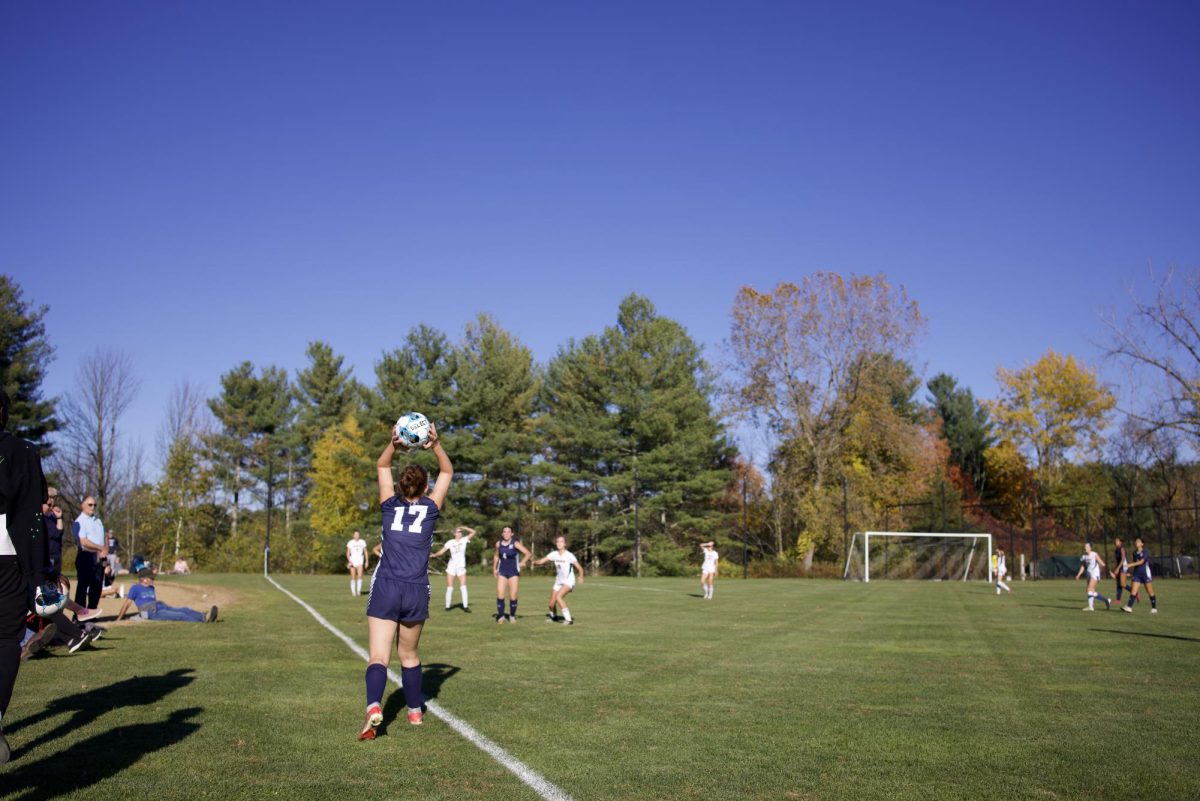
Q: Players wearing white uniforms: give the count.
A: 6